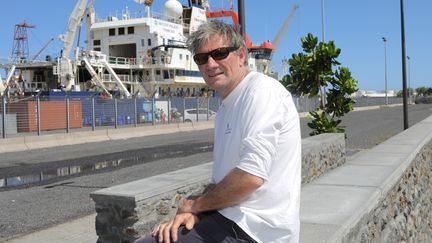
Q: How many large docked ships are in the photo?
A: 1